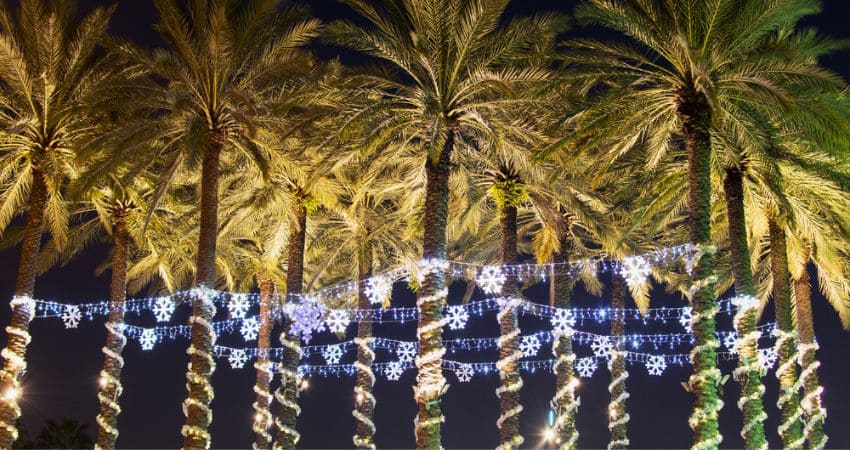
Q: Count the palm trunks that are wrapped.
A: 14